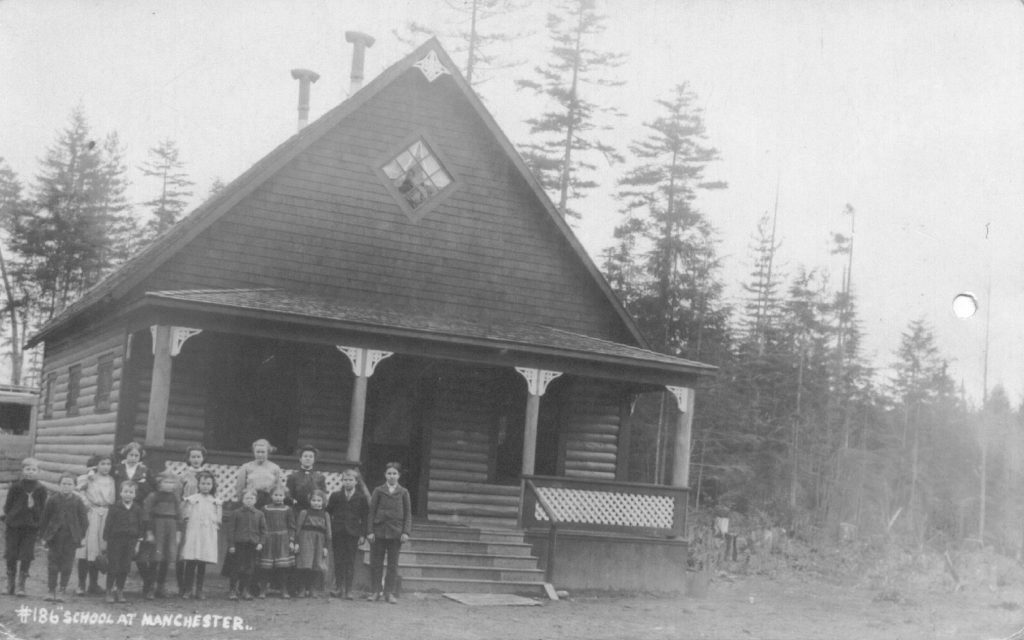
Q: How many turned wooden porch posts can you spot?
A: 4